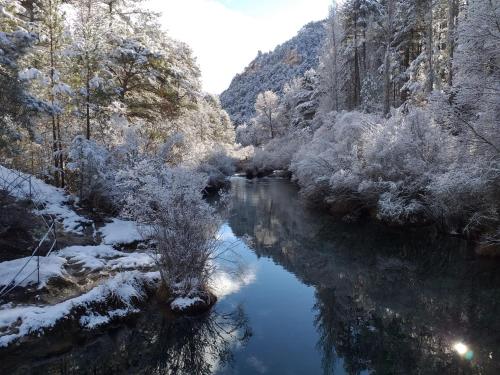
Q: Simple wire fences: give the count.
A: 1